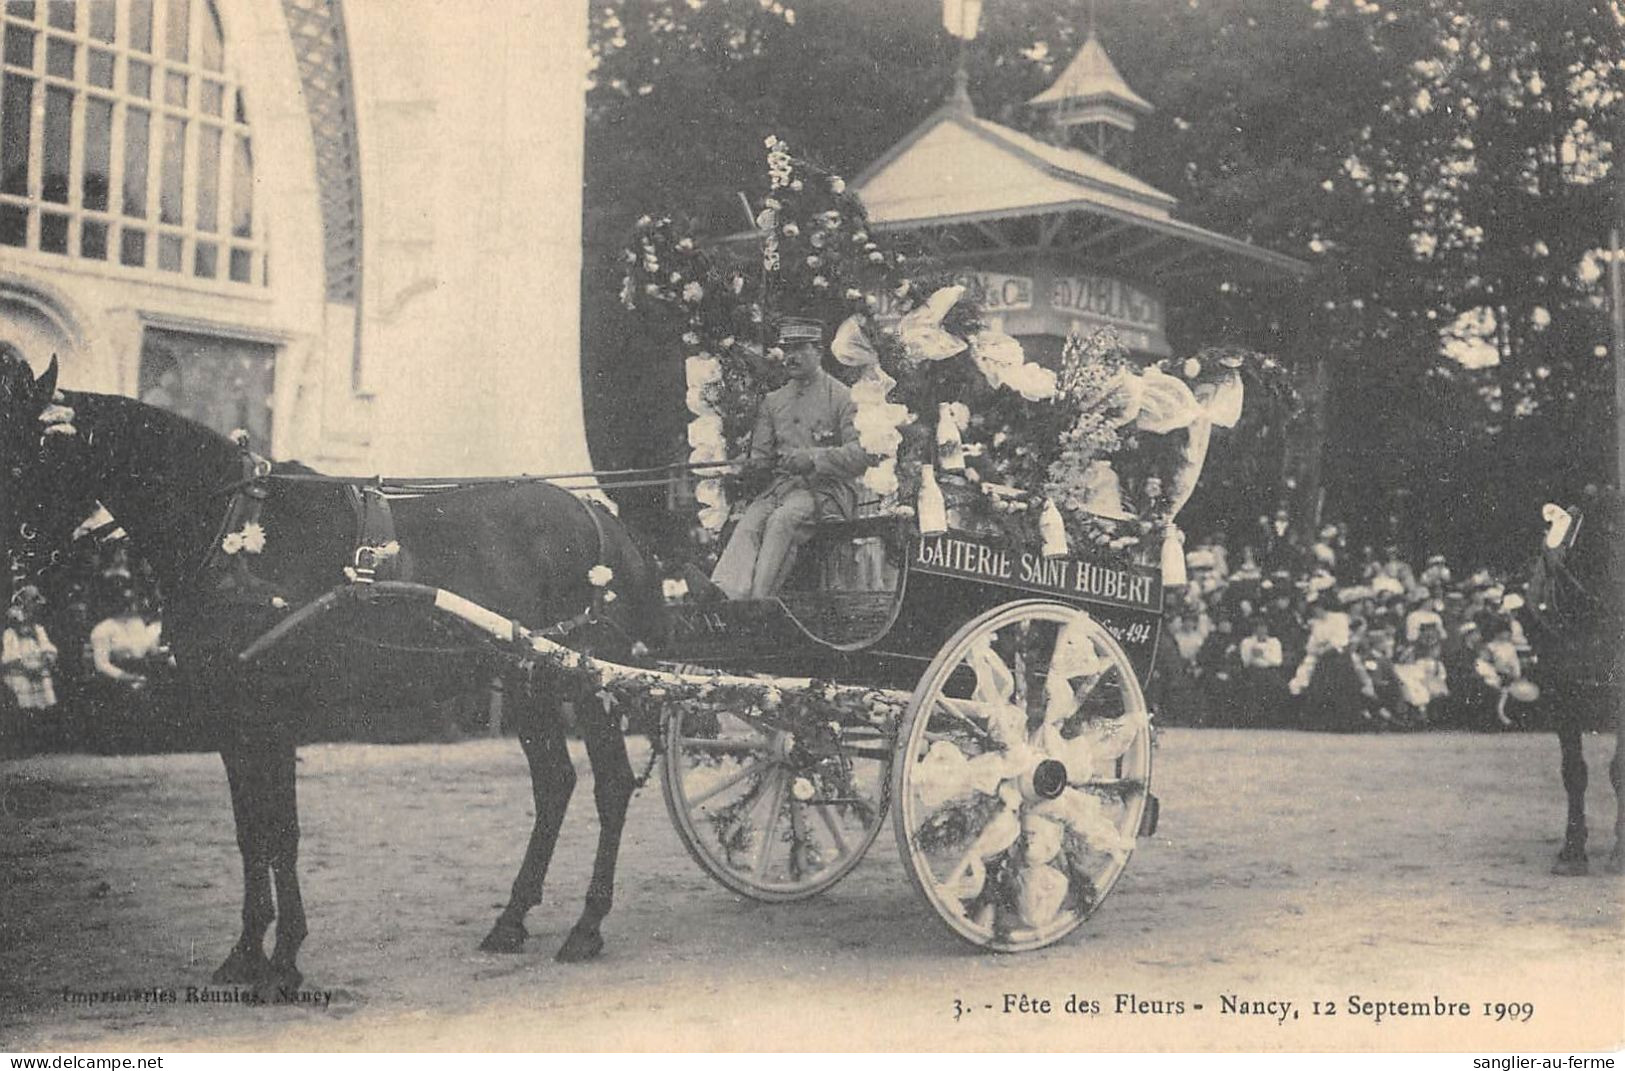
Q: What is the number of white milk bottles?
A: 4